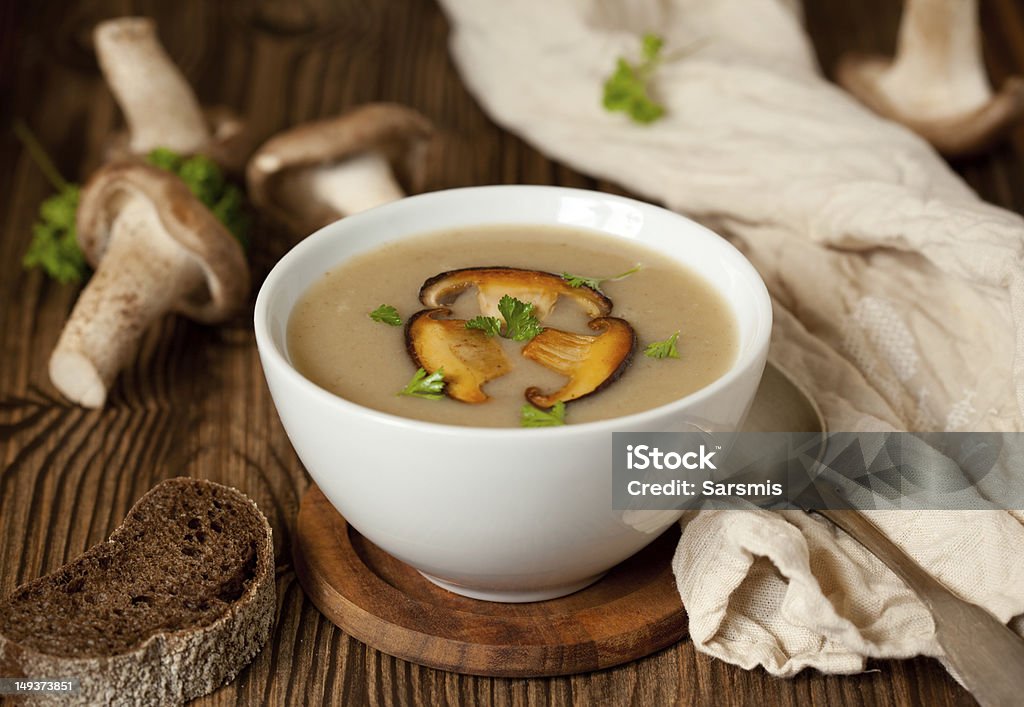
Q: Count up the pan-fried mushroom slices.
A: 3